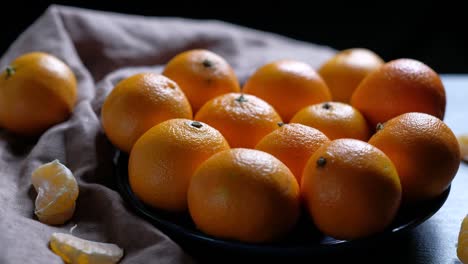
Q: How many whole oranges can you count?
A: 13